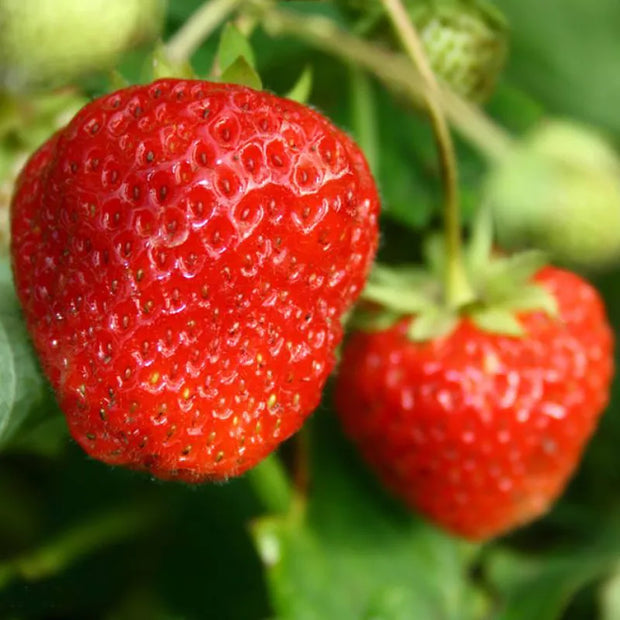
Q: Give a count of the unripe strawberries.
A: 3